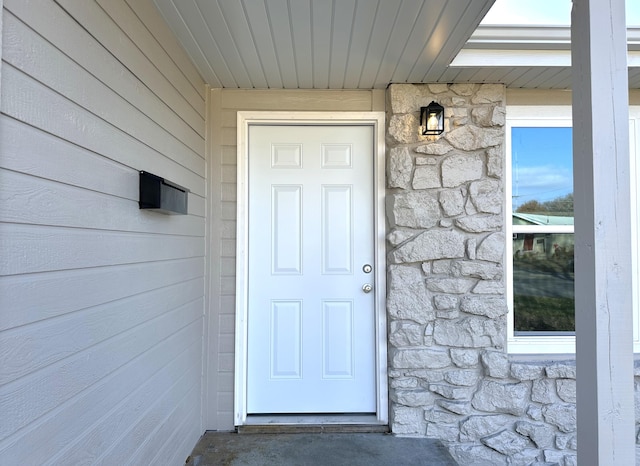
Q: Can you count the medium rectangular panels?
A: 2